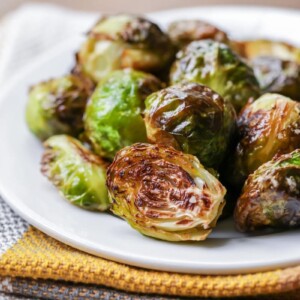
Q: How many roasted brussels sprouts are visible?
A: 12